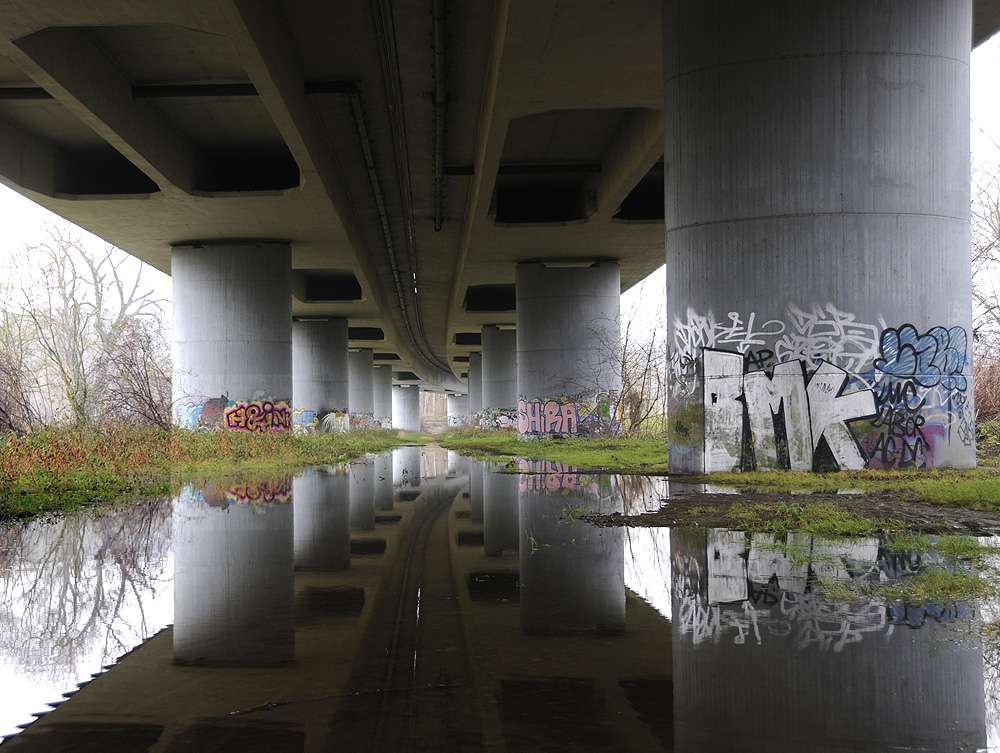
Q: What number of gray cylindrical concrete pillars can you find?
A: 10